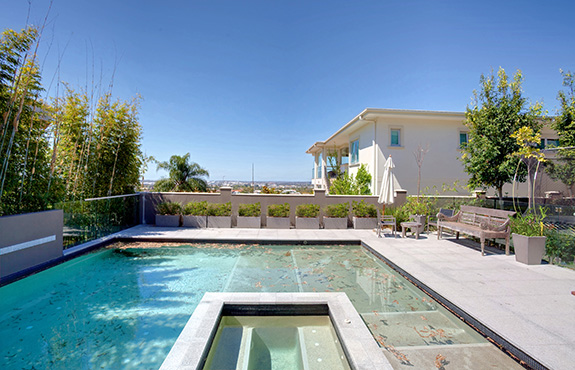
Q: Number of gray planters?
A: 10